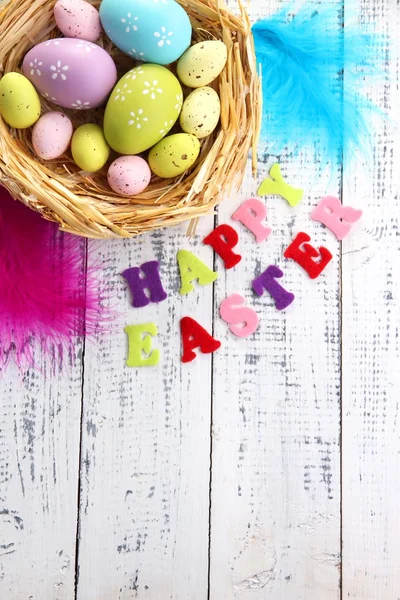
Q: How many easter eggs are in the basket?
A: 11